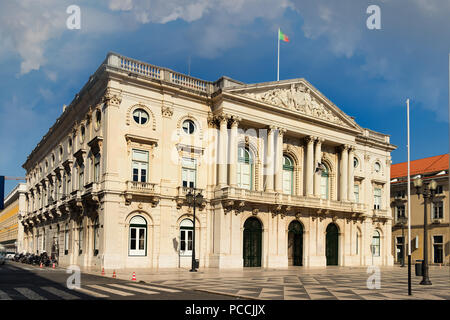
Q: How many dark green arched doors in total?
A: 3